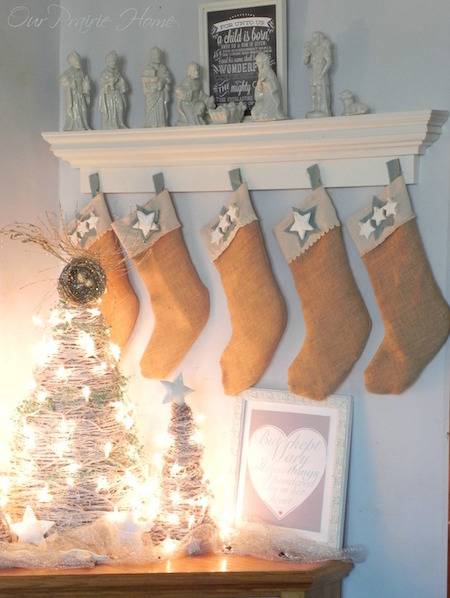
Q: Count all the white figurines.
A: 8